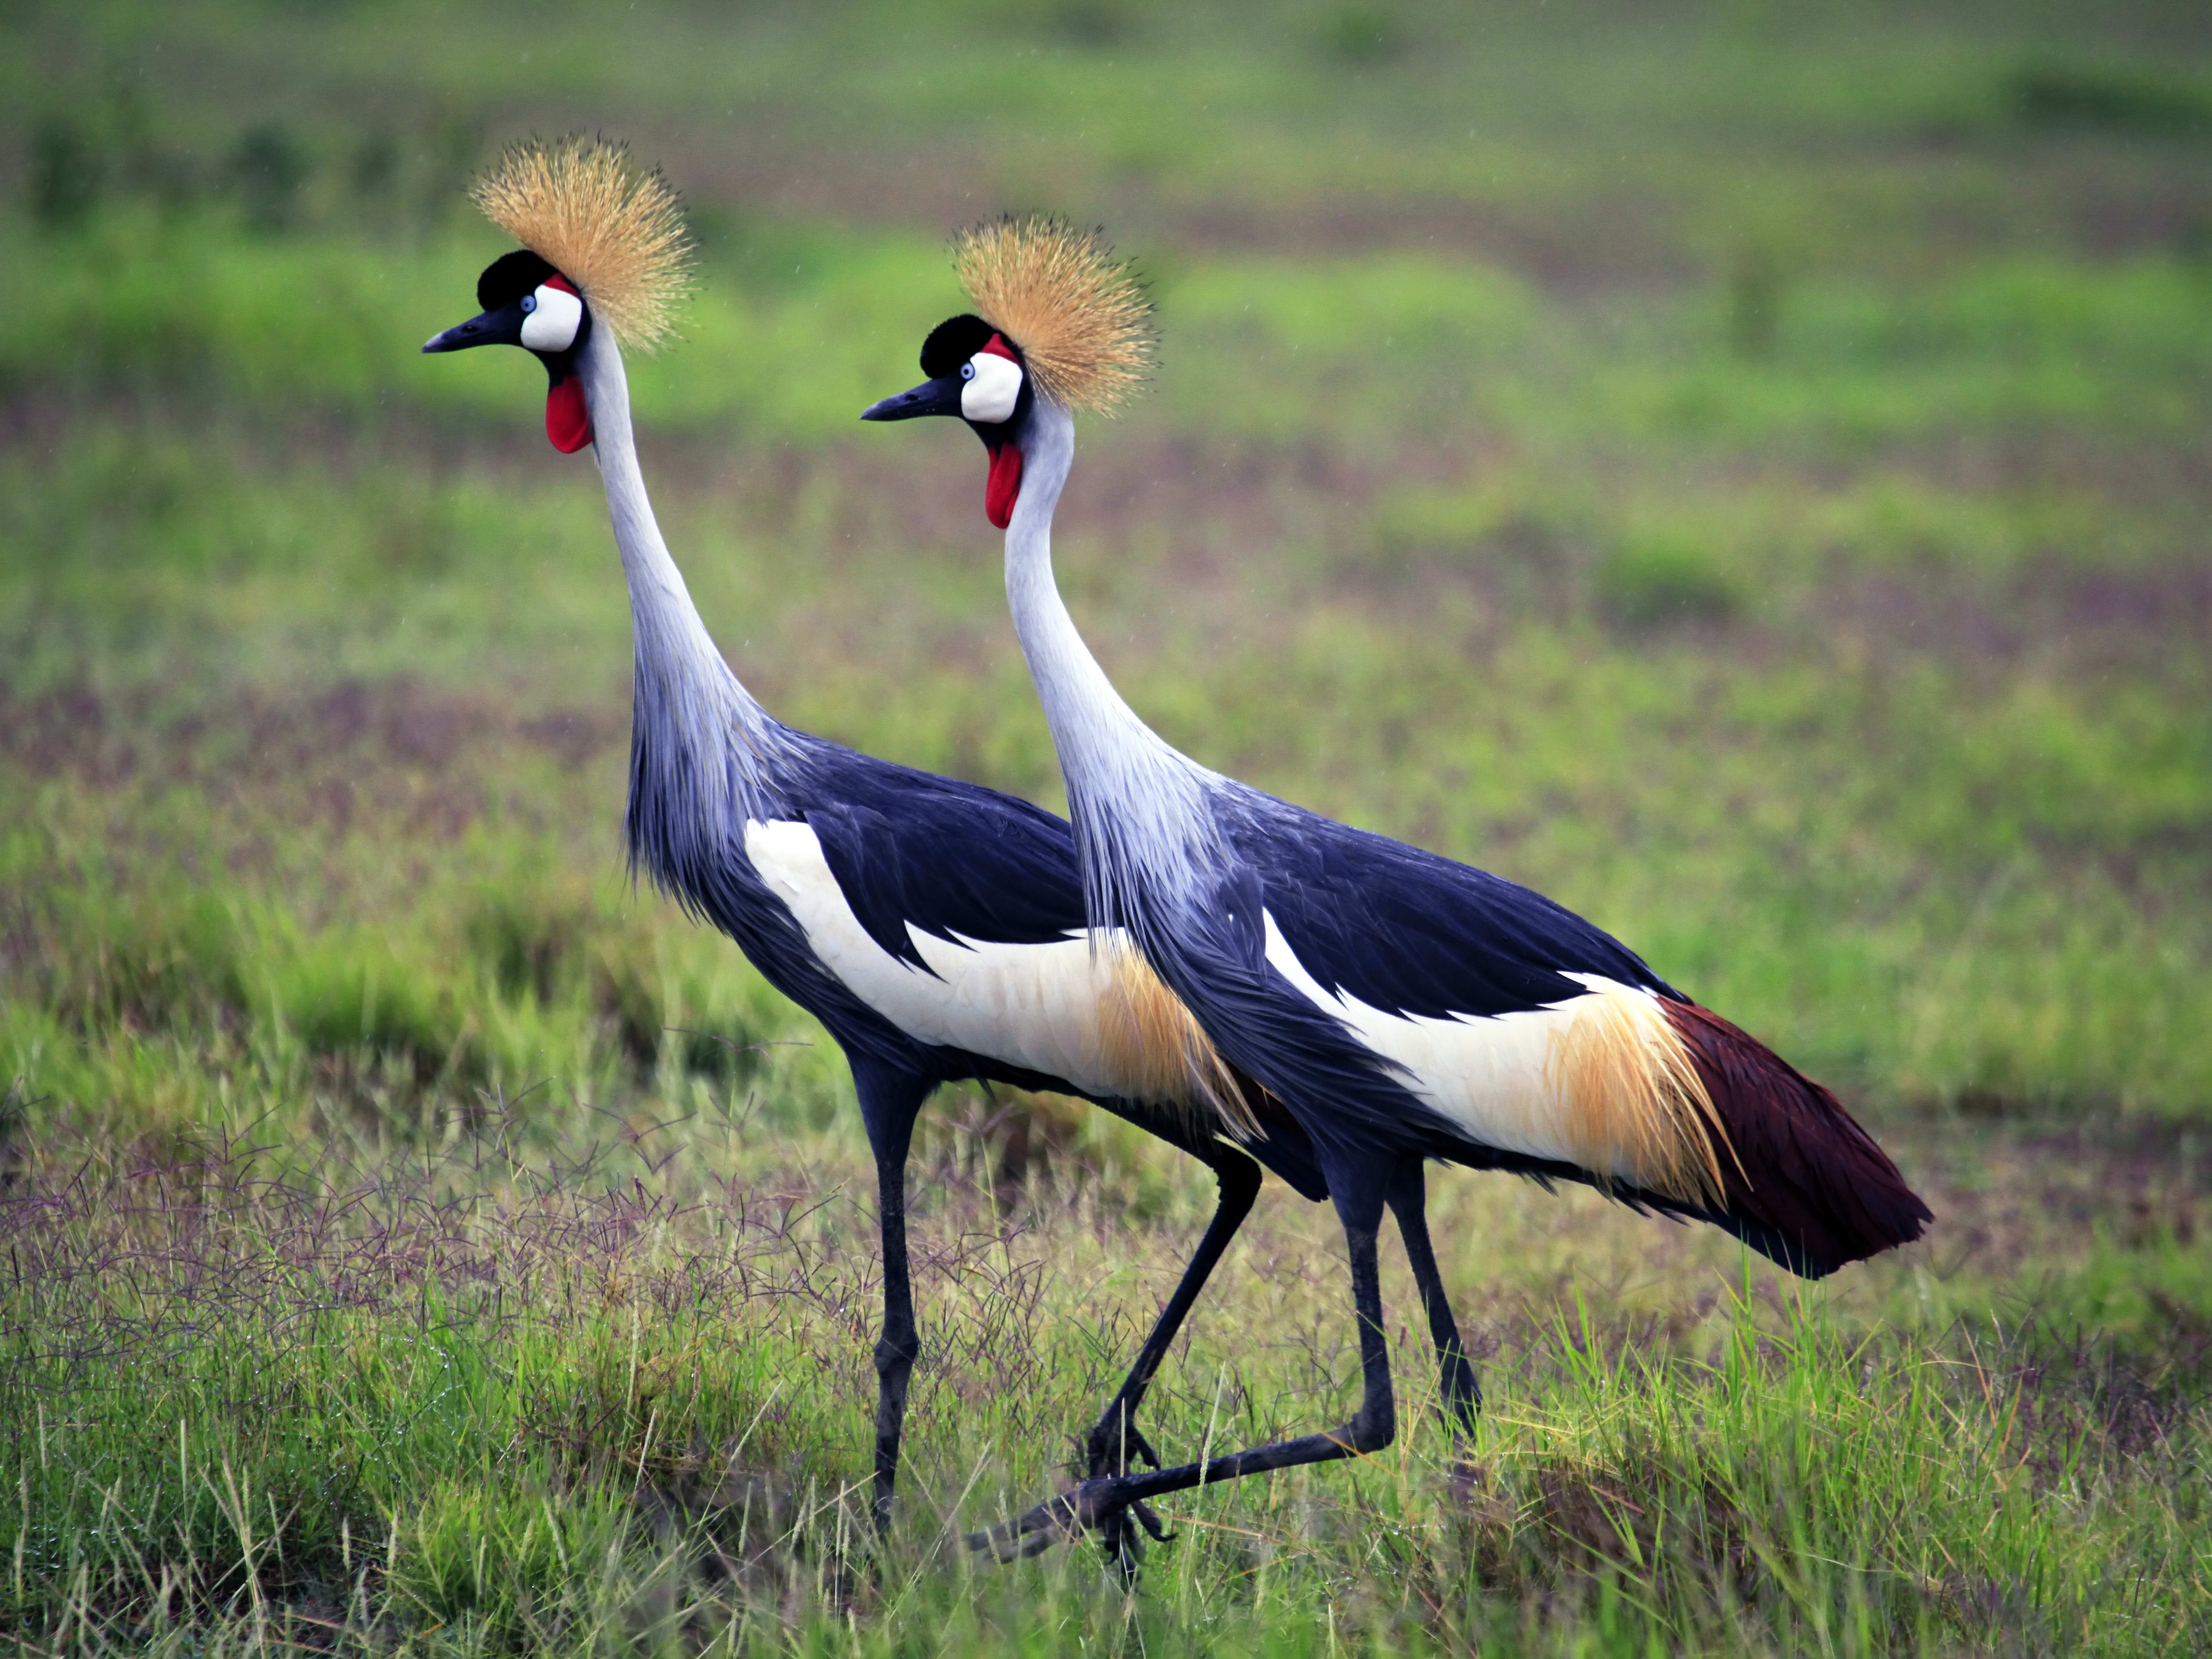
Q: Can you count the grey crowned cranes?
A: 2